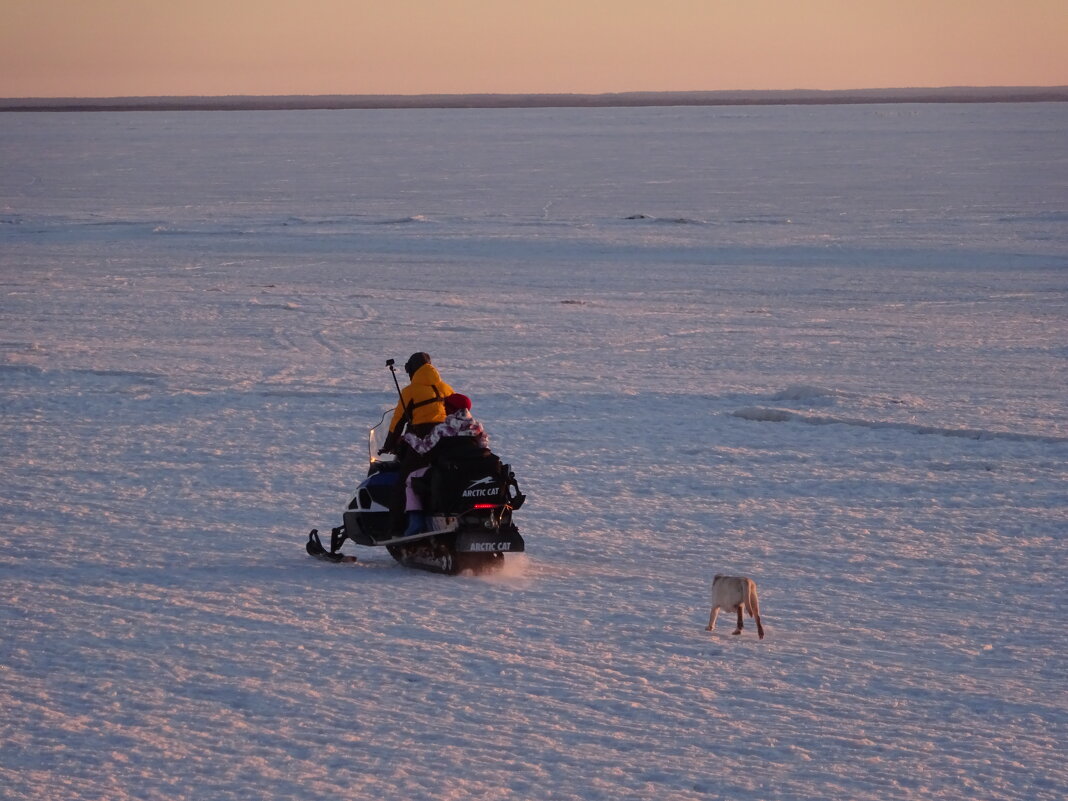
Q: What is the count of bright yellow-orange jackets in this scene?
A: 1